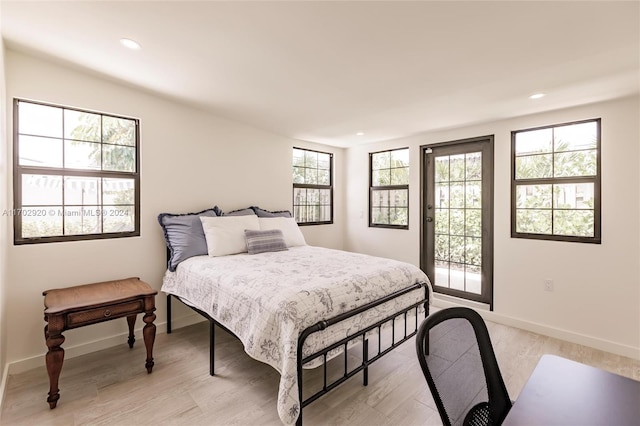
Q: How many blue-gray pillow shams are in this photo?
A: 3